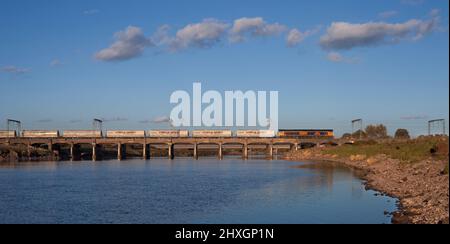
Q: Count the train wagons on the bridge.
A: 7